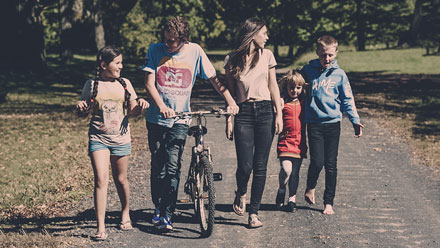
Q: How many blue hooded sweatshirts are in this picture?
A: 1